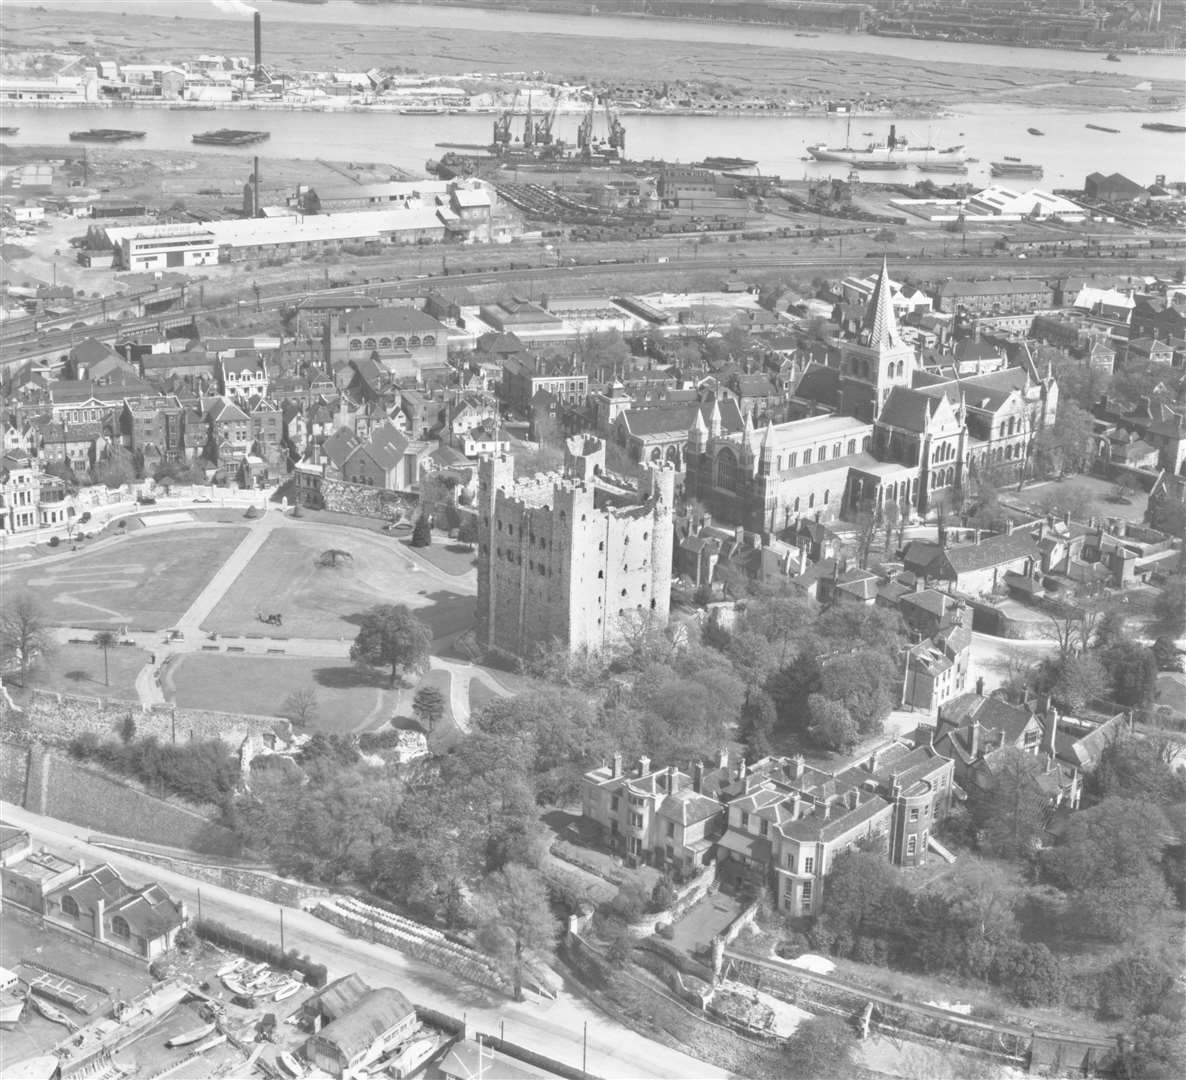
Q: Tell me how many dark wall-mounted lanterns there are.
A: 0